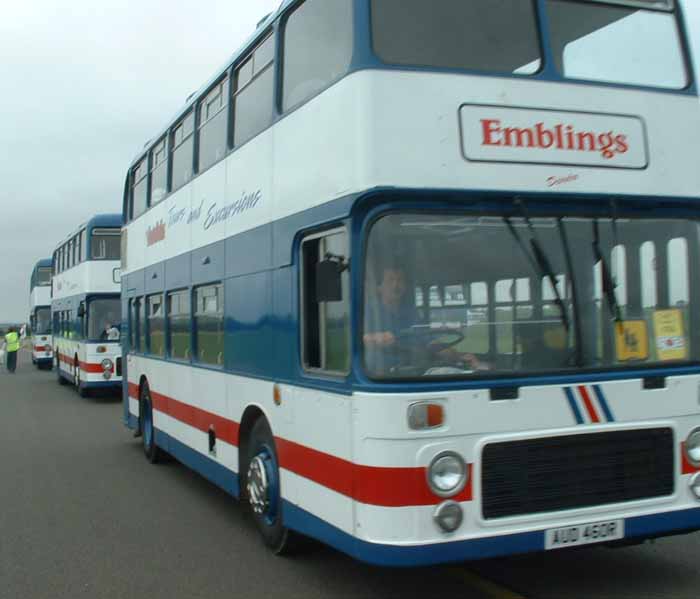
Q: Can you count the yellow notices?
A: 2